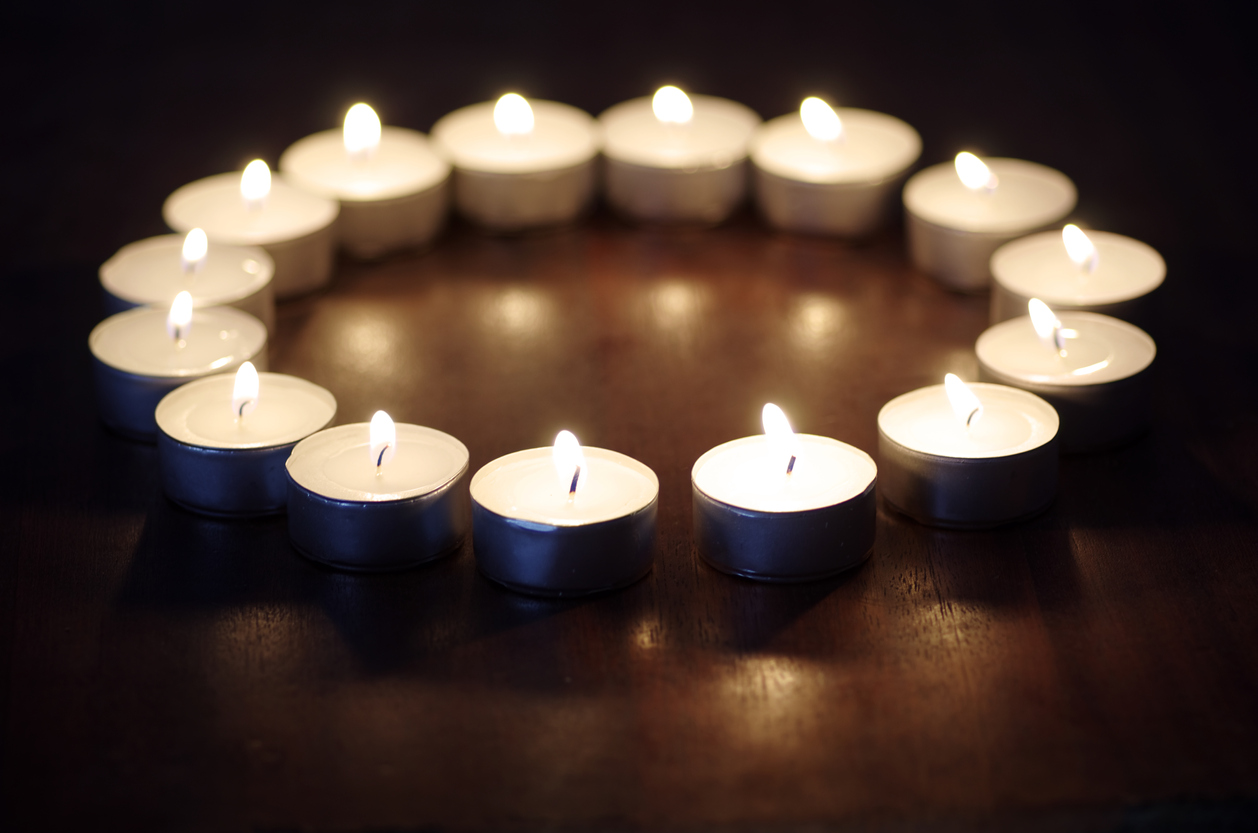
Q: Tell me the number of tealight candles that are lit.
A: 15